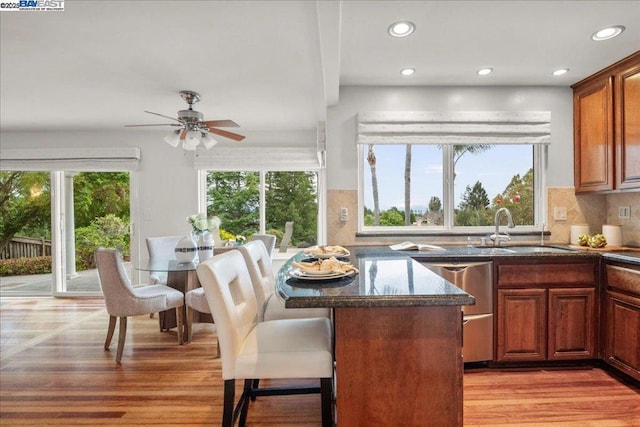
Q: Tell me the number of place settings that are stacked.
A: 2